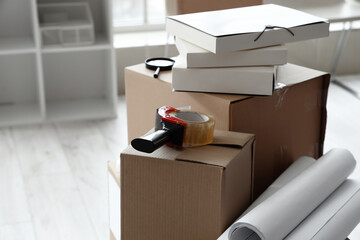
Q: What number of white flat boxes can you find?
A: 3